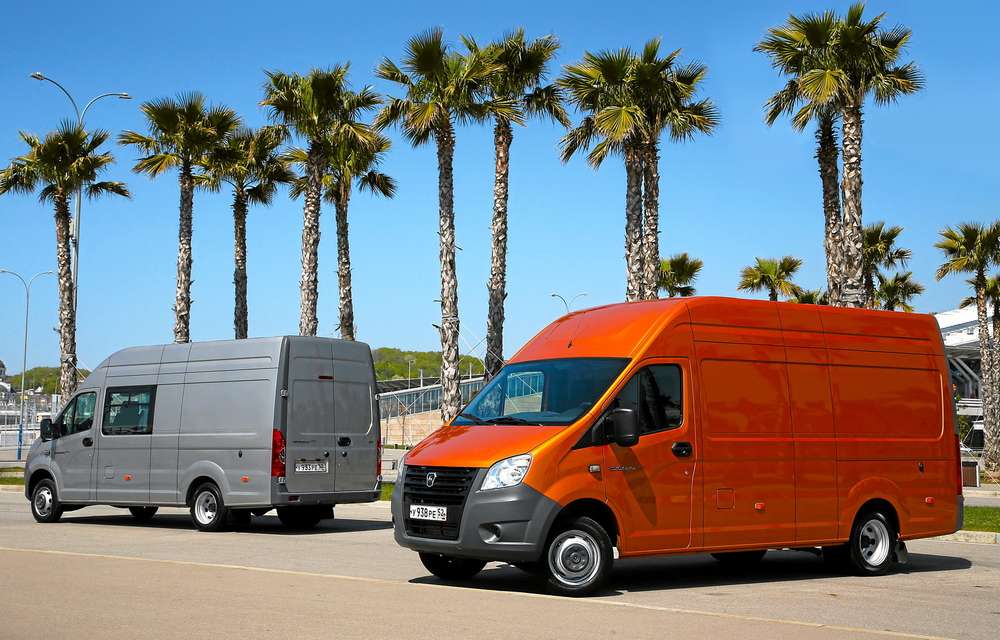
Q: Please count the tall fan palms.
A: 11